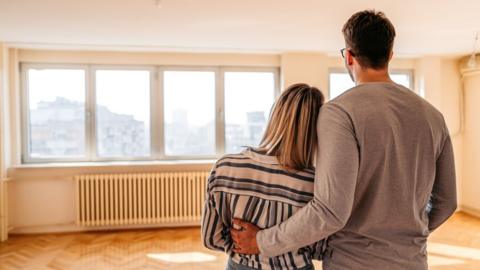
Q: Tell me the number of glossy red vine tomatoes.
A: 0